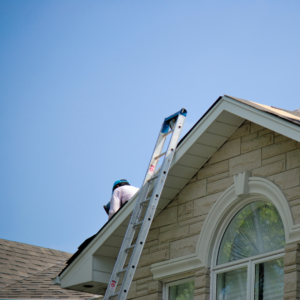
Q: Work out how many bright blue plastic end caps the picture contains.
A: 2